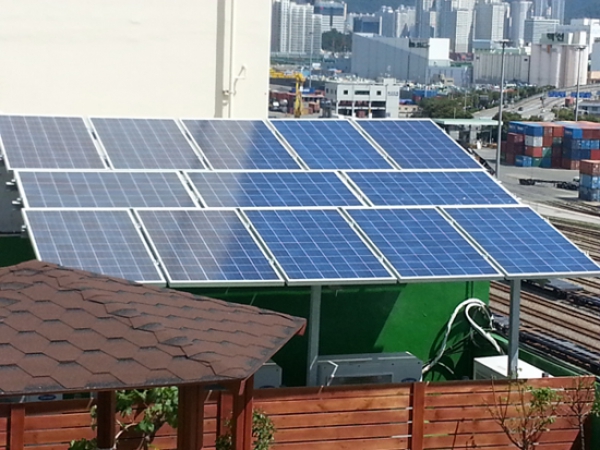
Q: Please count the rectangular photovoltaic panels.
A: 13